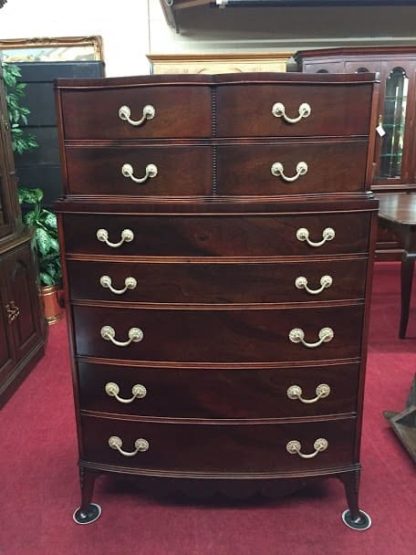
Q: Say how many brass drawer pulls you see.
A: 14